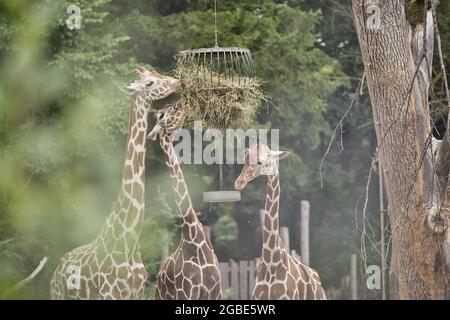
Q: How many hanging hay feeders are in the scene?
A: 1